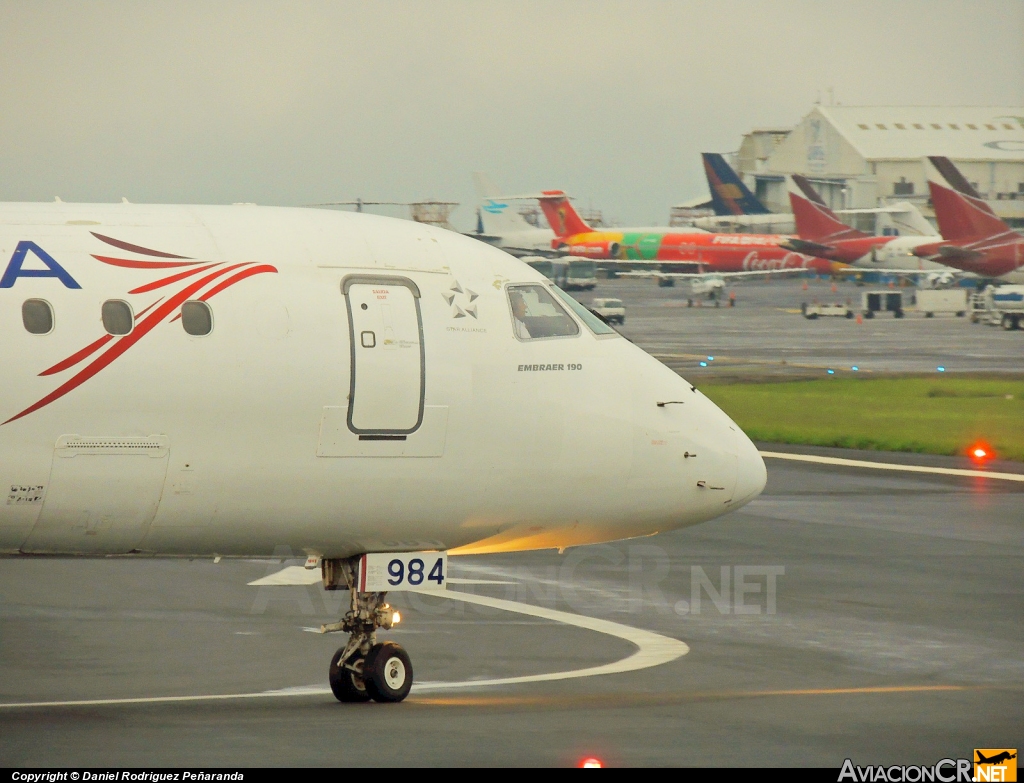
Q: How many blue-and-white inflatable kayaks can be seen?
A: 0